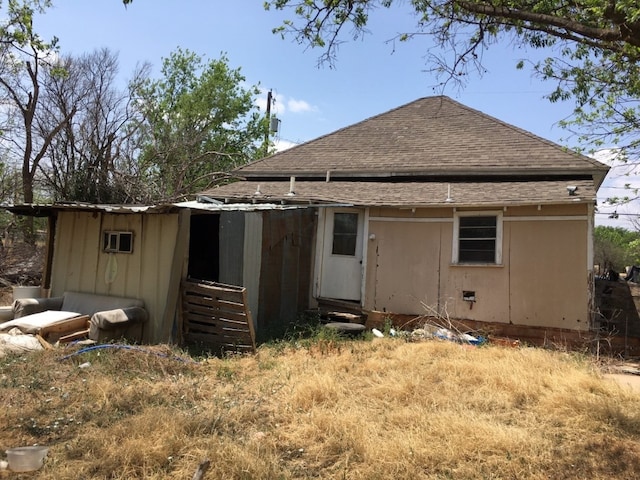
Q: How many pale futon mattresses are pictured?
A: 1